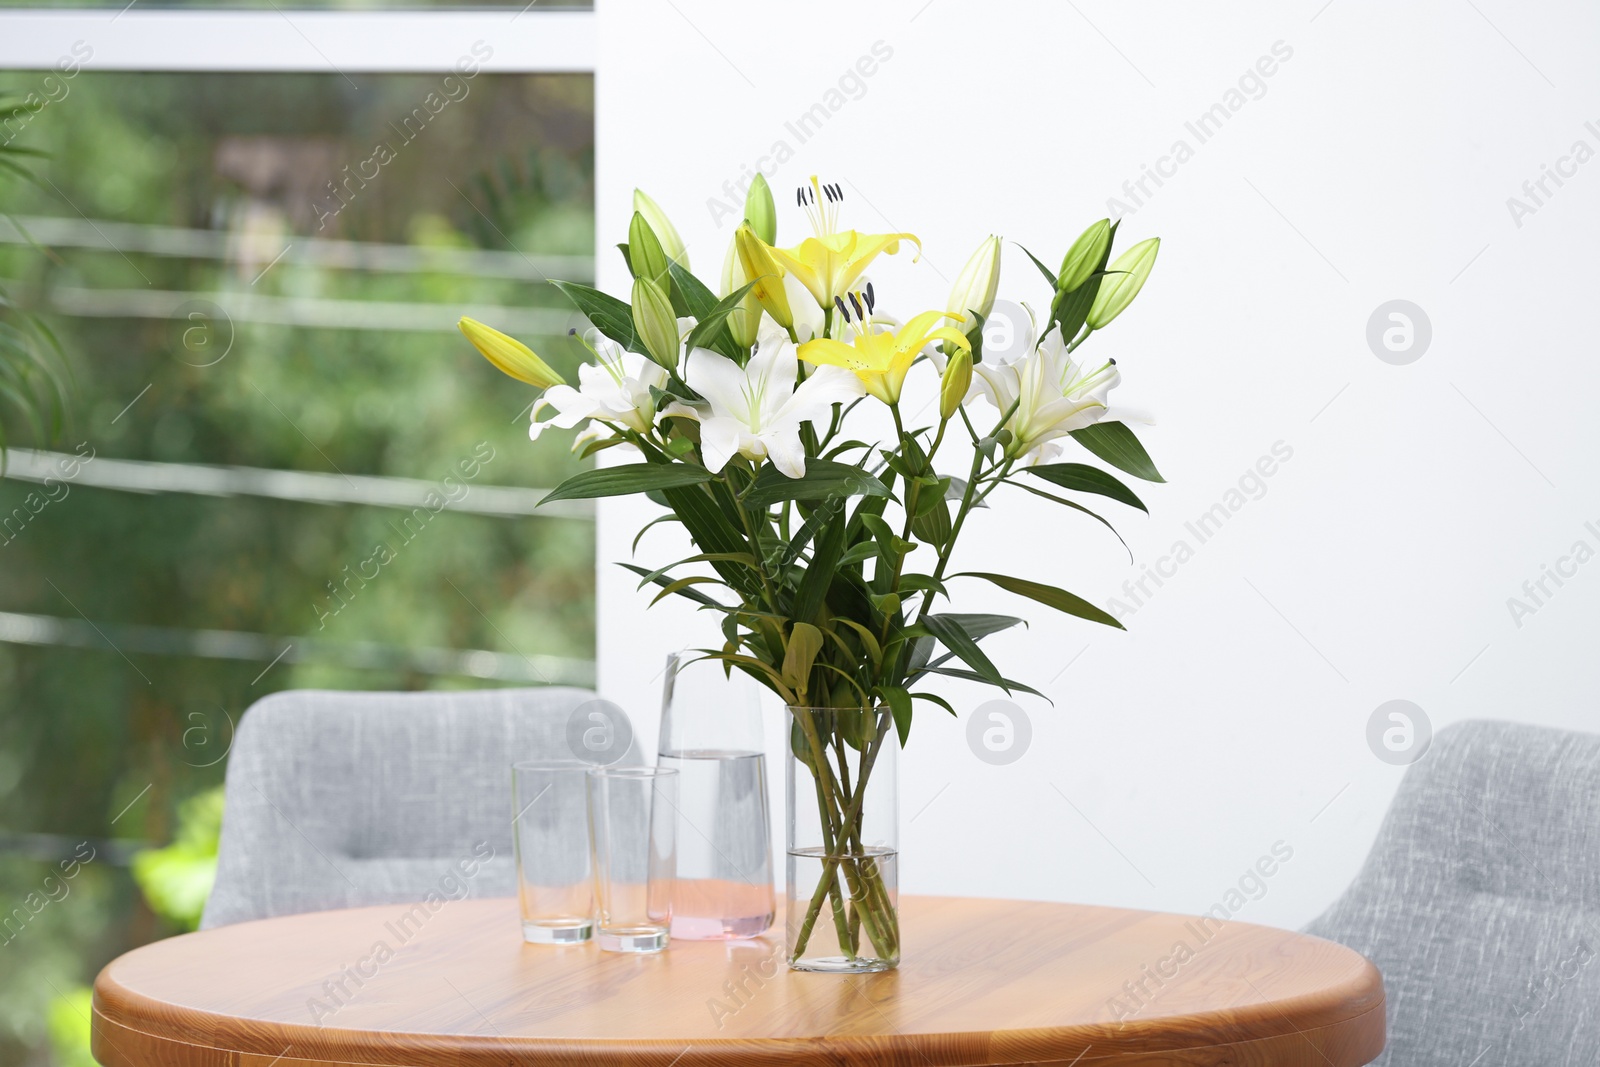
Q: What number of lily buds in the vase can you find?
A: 11